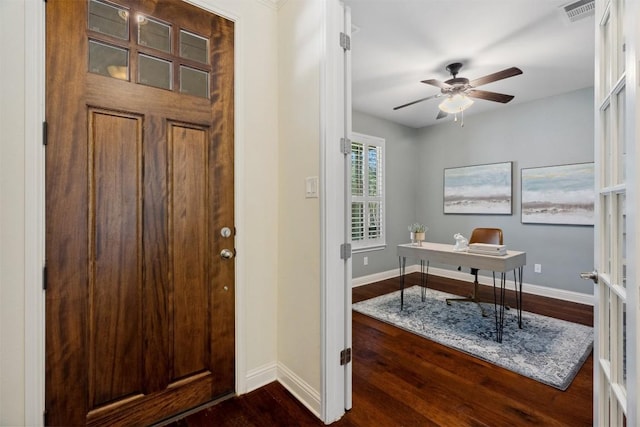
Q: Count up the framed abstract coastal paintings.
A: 2